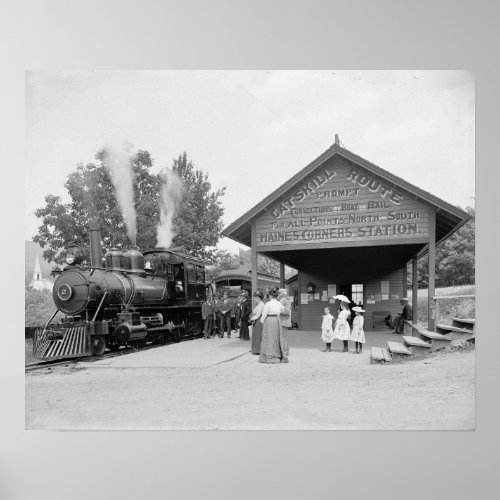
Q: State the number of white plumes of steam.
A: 2